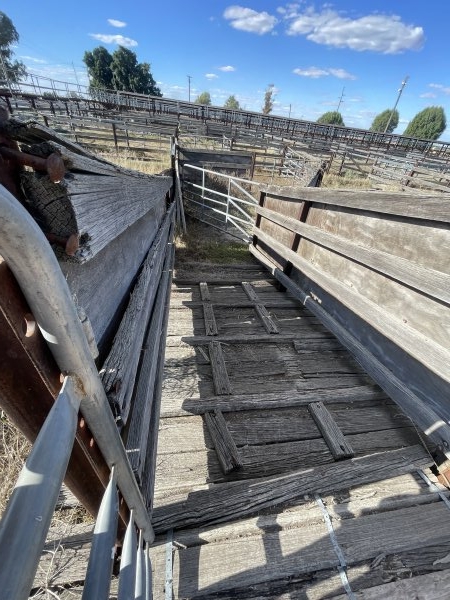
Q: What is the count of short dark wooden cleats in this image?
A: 7